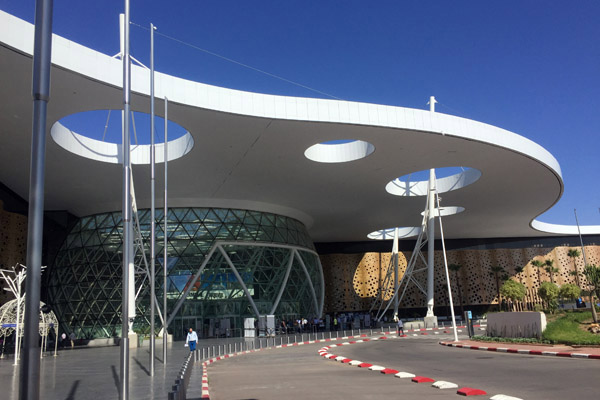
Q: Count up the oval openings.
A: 5